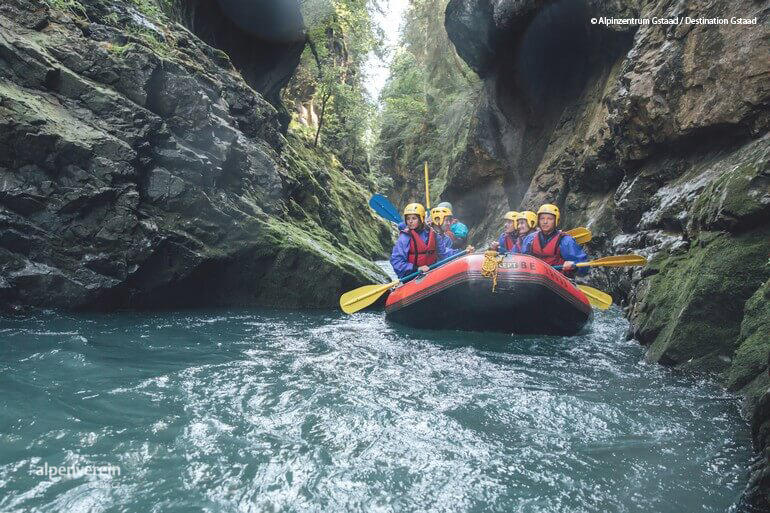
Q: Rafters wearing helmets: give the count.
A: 6